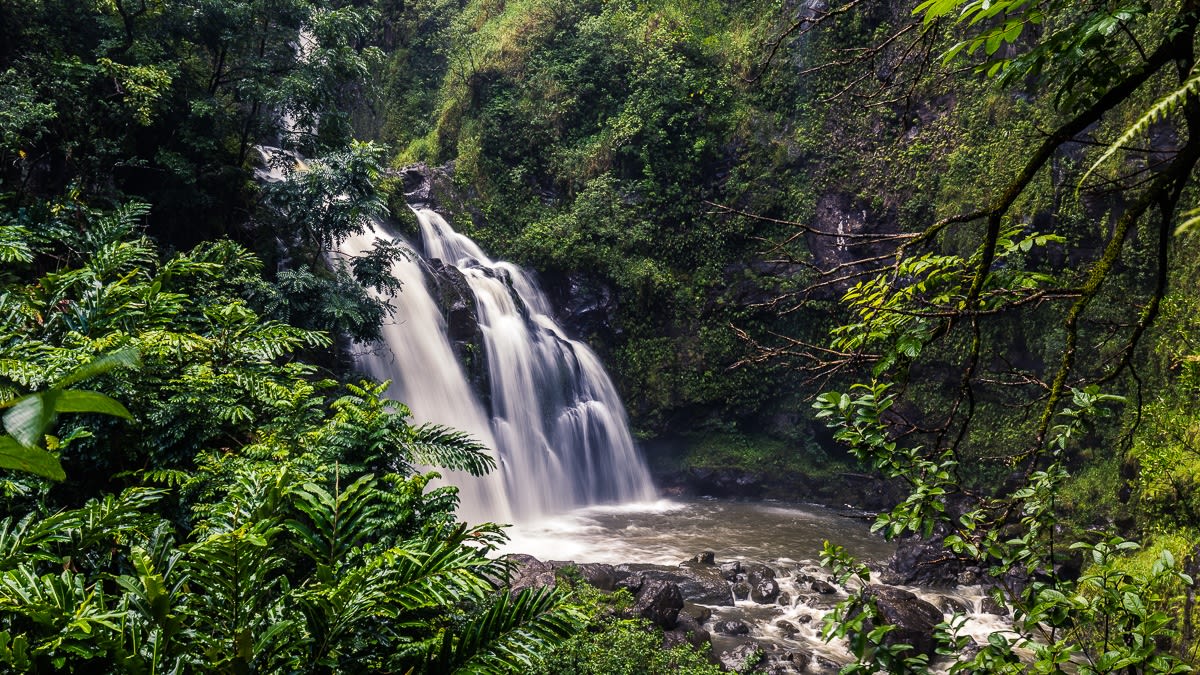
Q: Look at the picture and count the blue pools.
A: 0